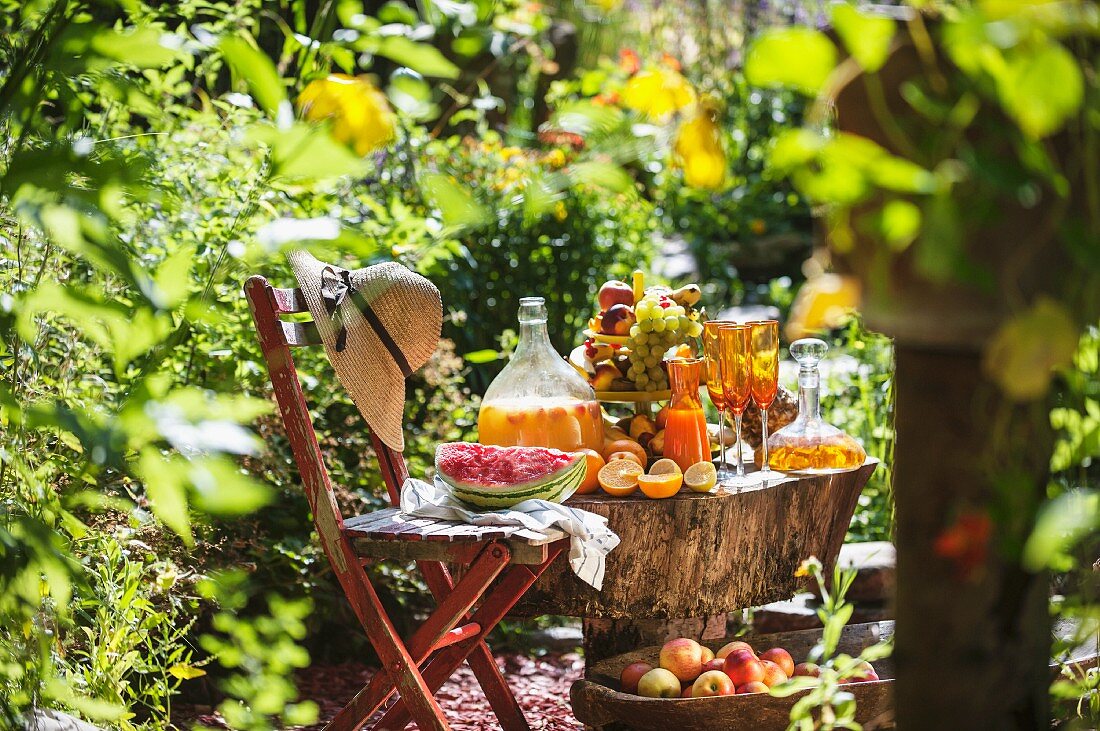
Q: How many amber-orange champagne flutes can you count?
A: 3